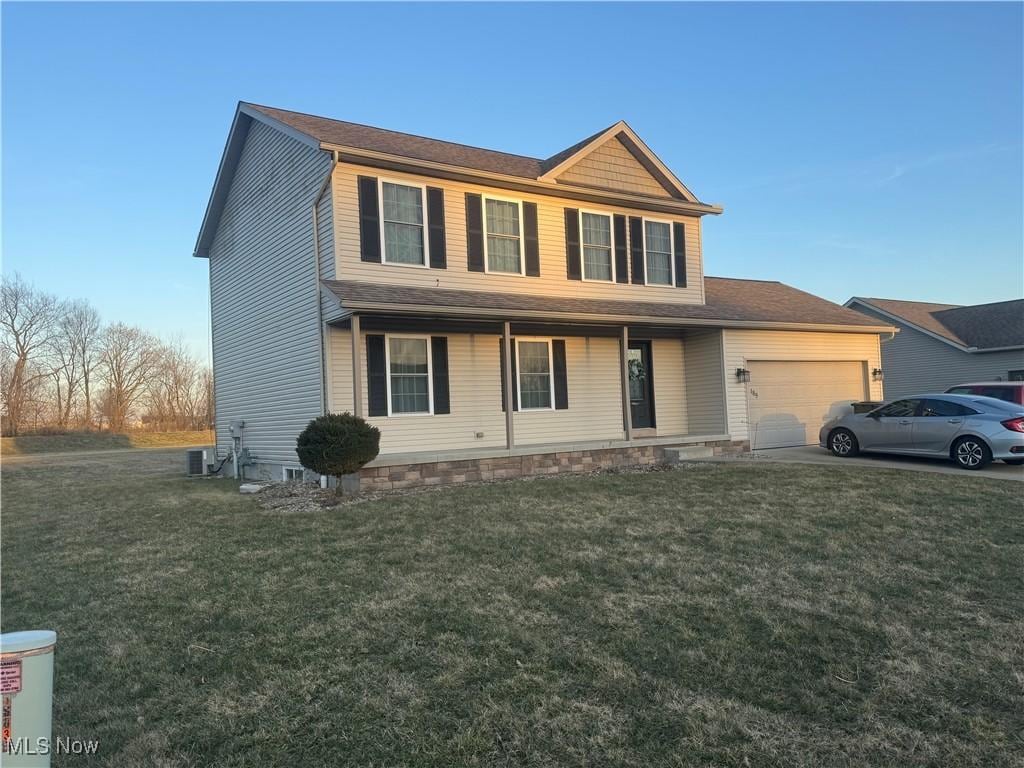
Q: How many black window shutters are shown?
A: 12